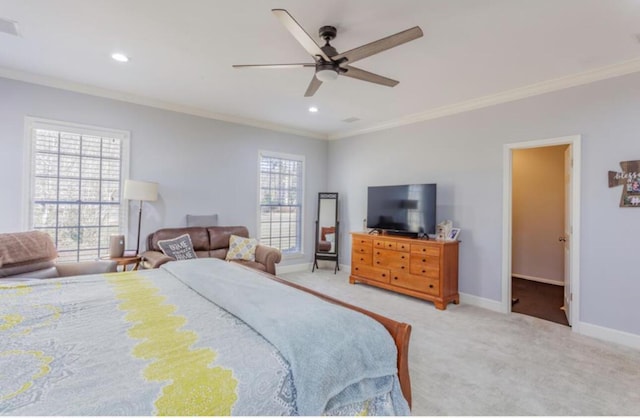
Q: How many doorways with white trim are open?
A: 1